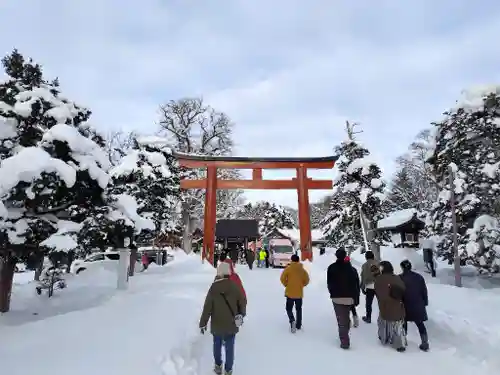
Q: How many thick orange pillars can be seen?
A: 2